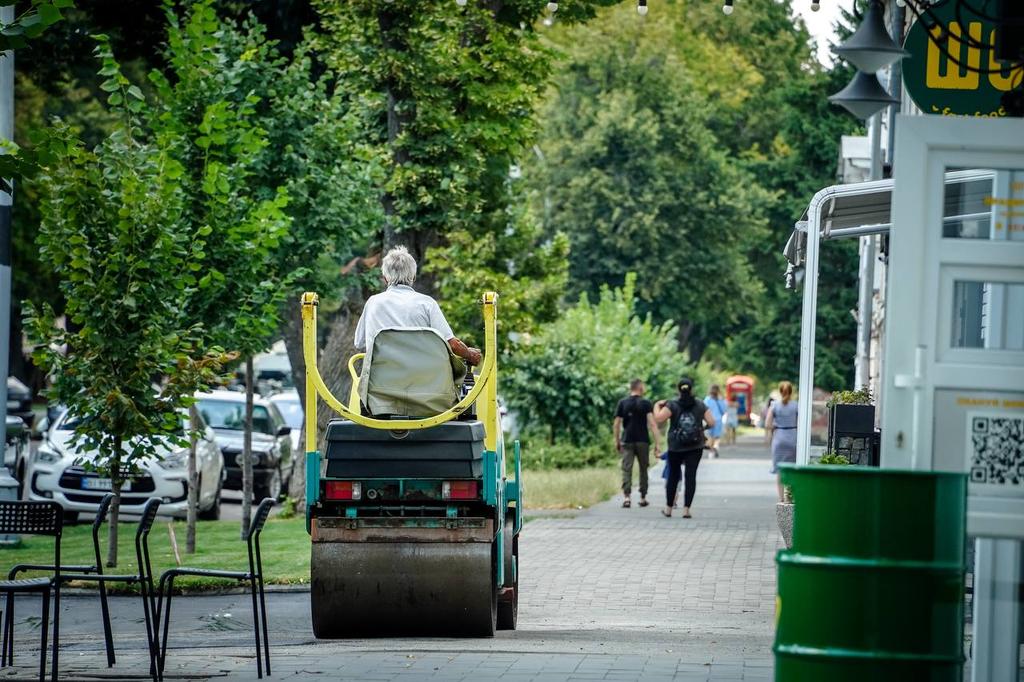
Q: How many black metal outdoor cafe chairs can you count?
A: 4